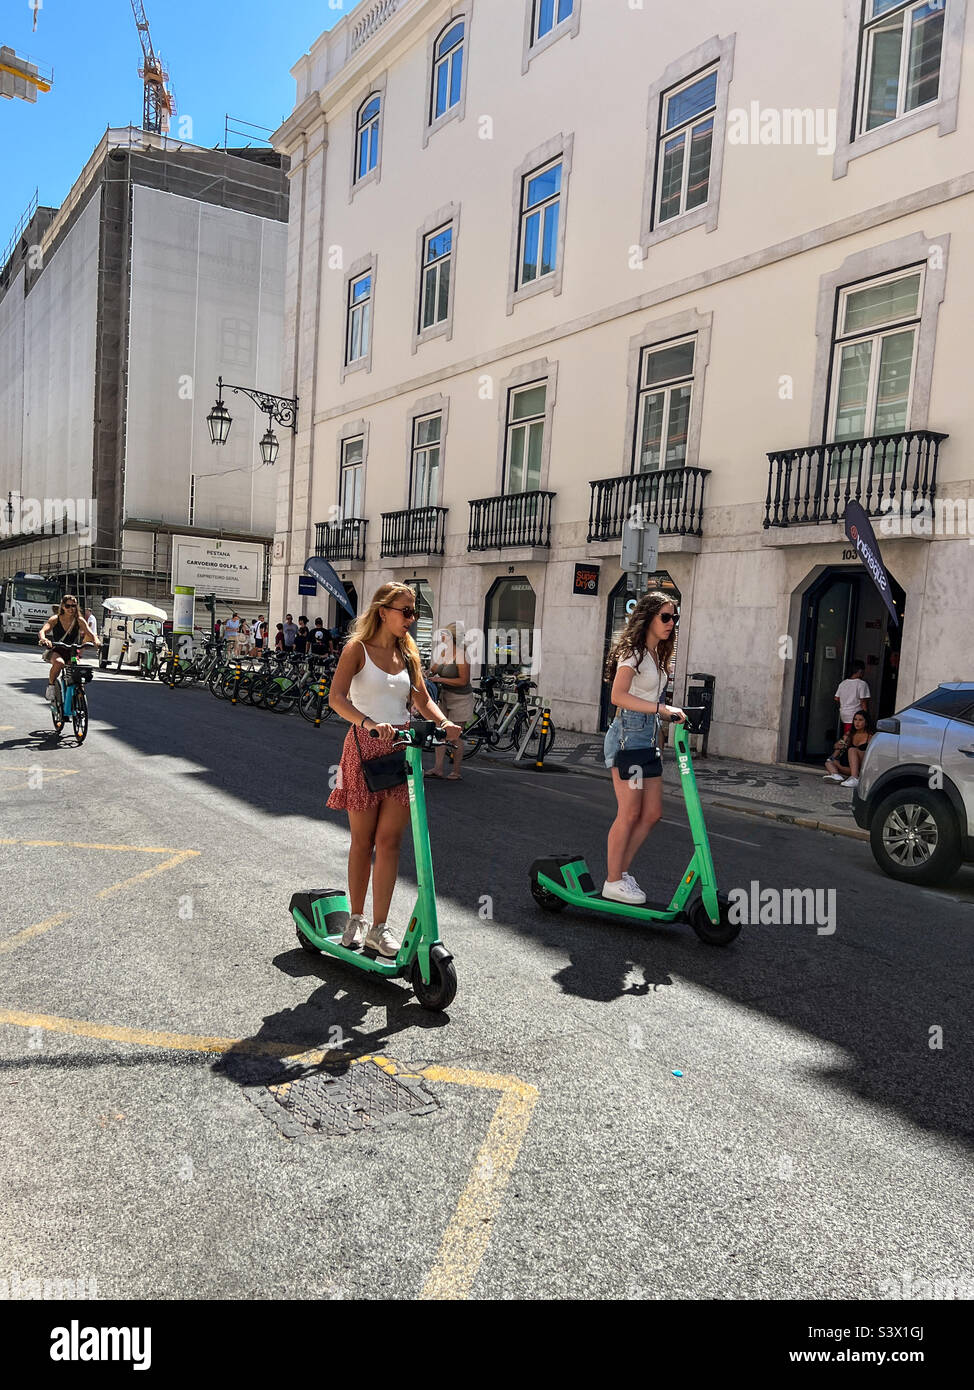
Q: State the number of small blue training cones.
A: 0